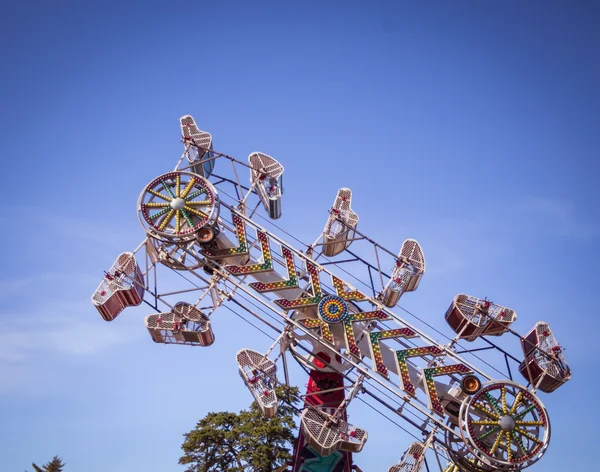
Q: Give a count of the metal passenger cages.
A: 11